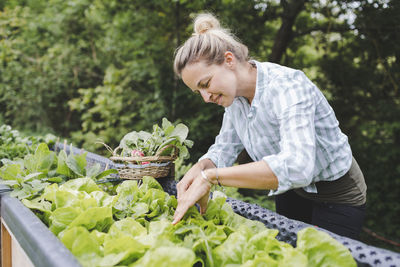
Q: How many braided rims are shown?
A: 1